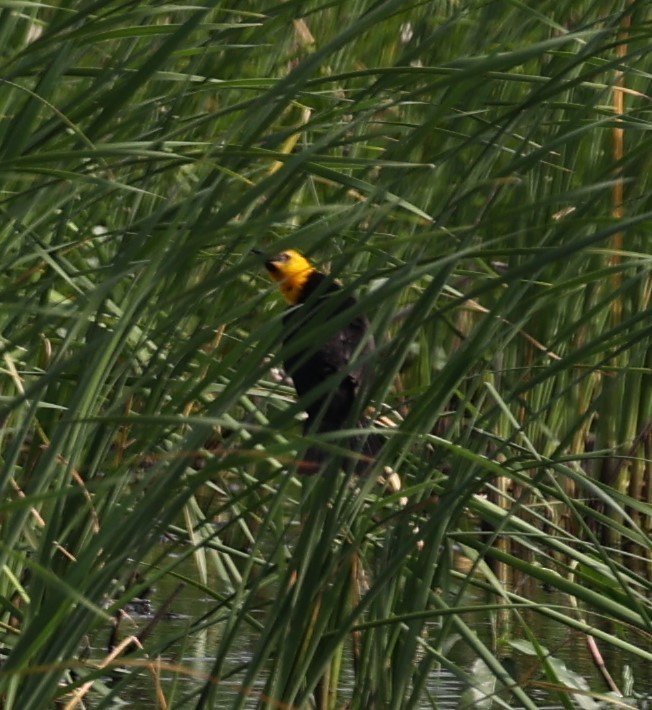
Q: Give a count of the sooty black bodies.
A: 1